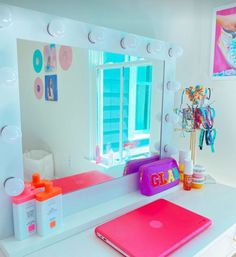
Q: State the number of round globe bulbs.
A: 12